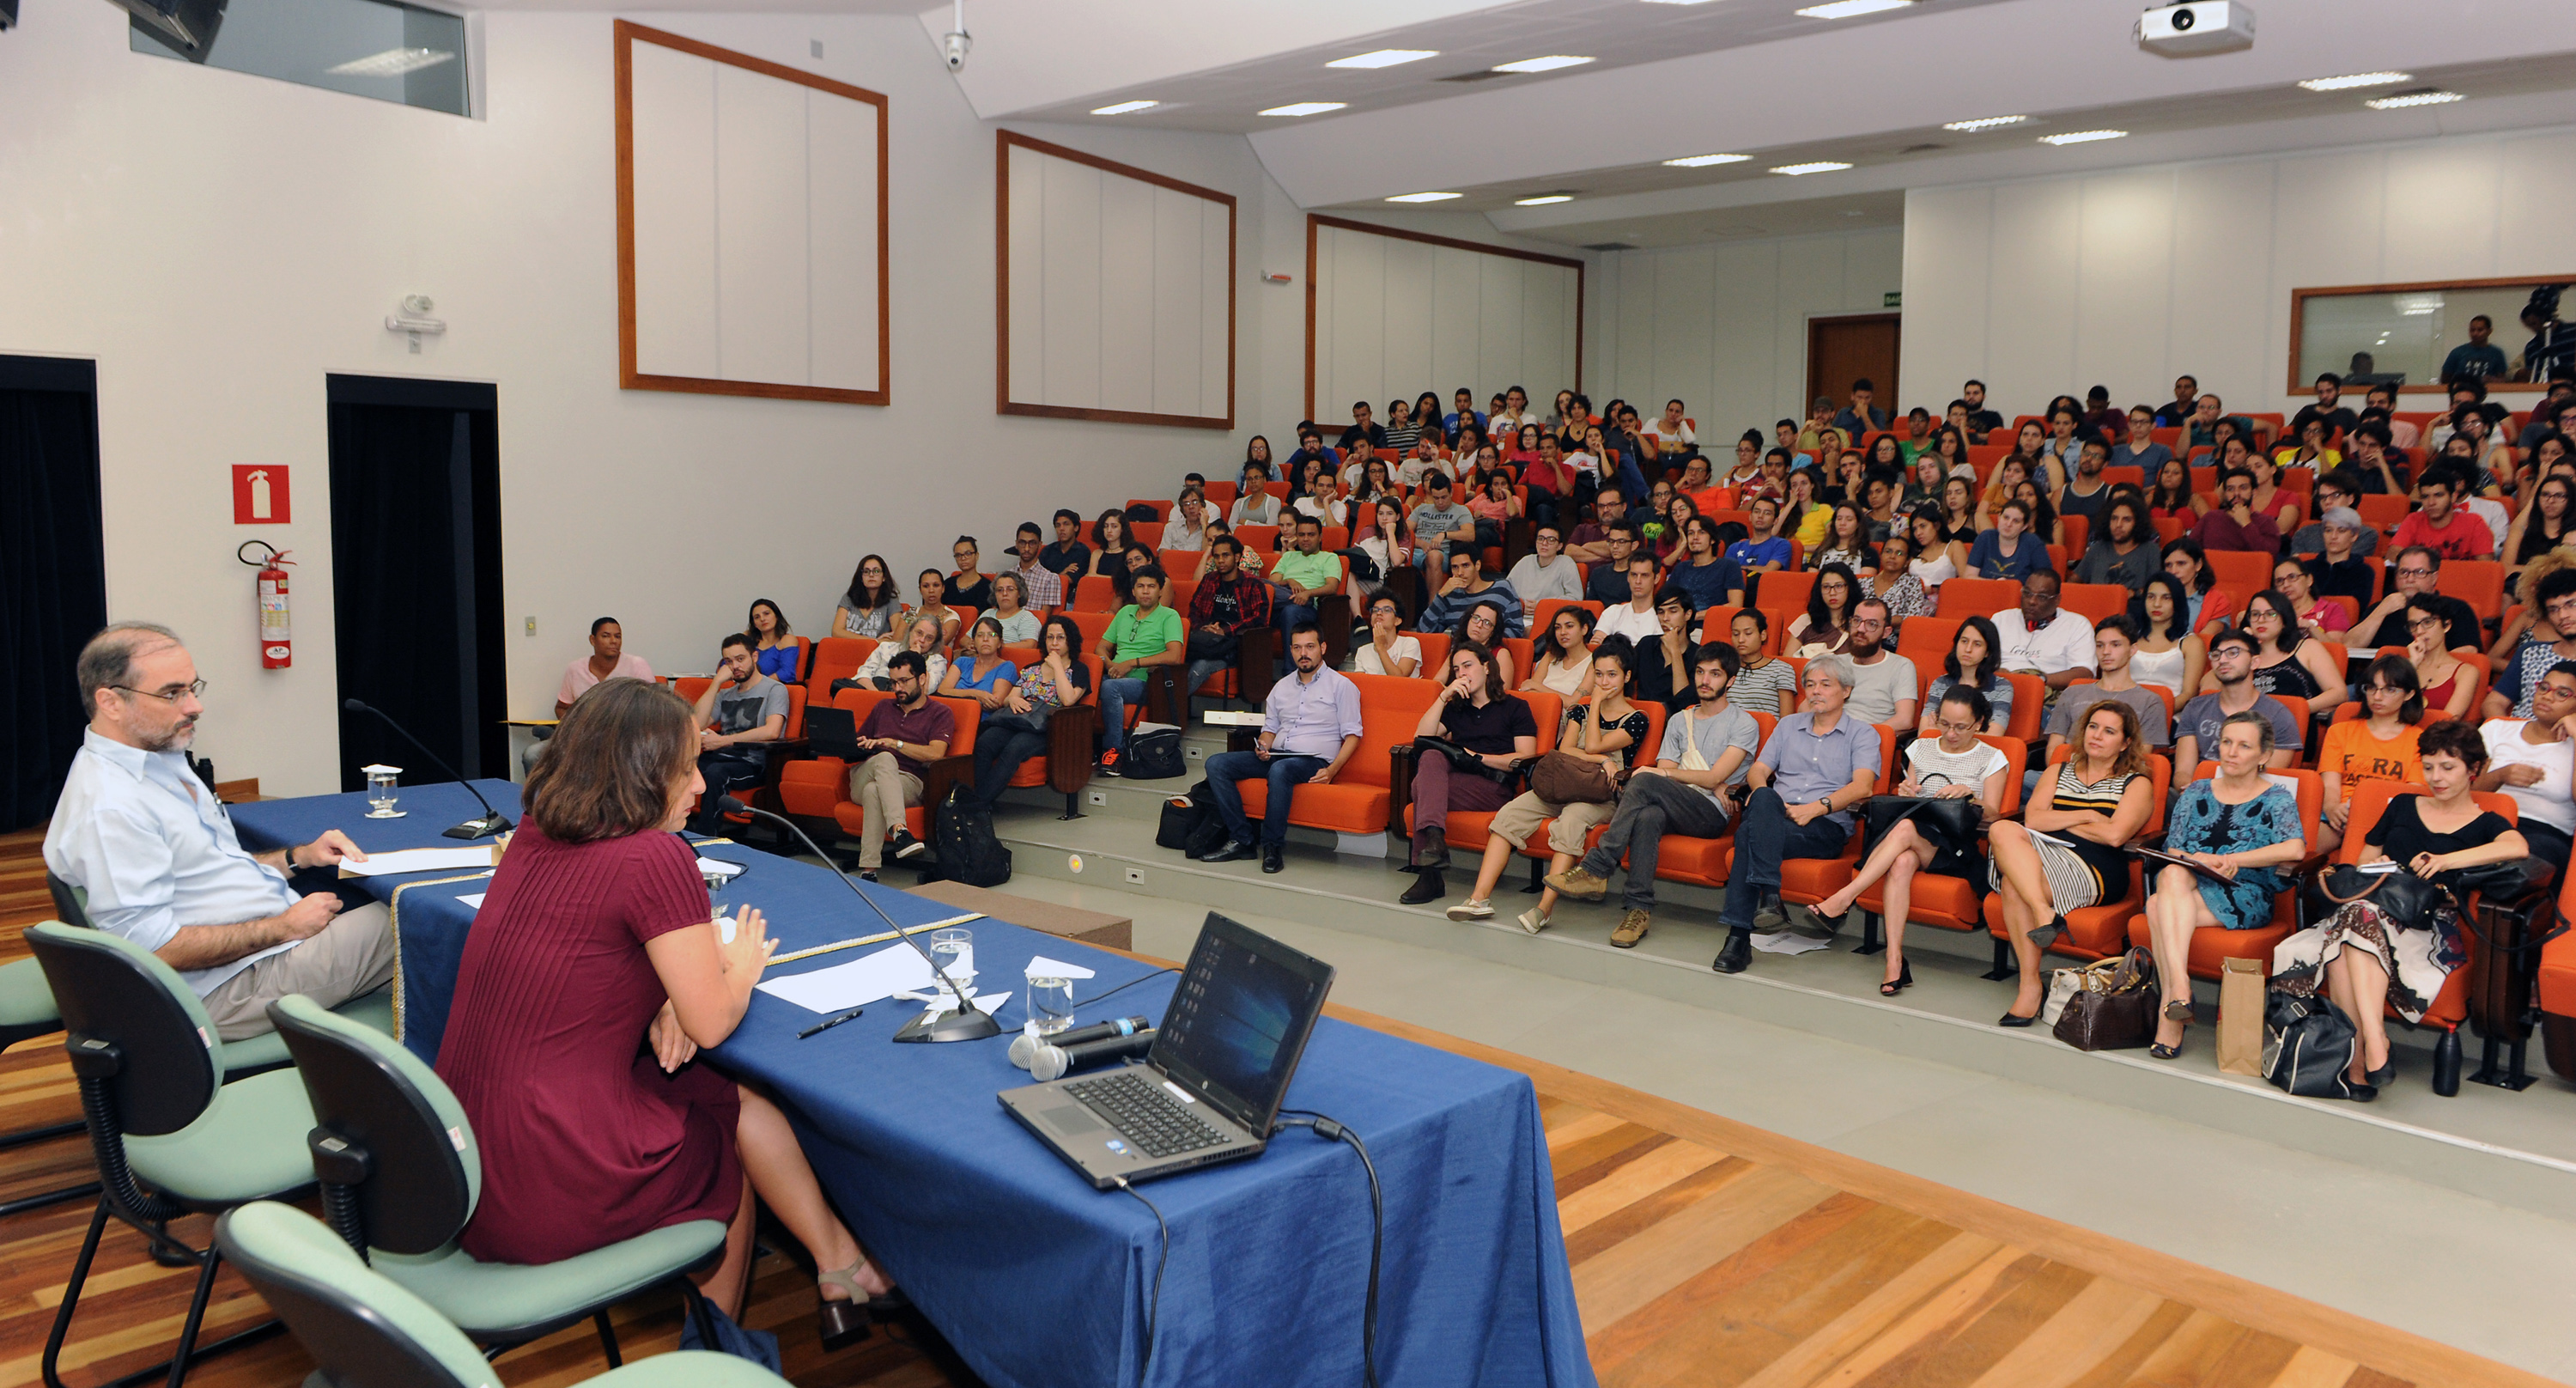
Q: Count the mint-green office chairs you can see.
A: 5